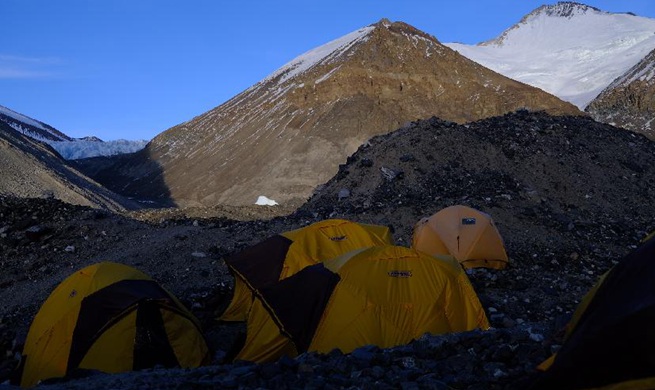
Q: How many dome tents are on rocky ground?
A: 5